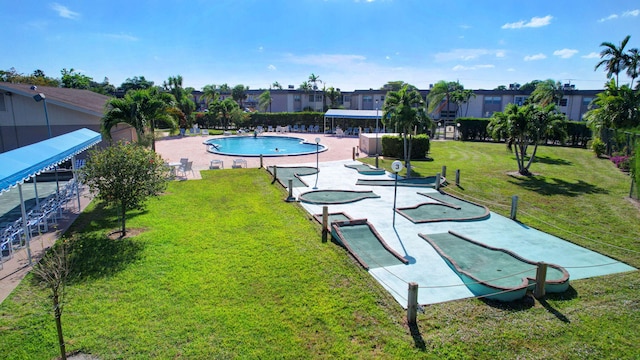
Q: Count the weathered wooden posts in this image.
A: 12